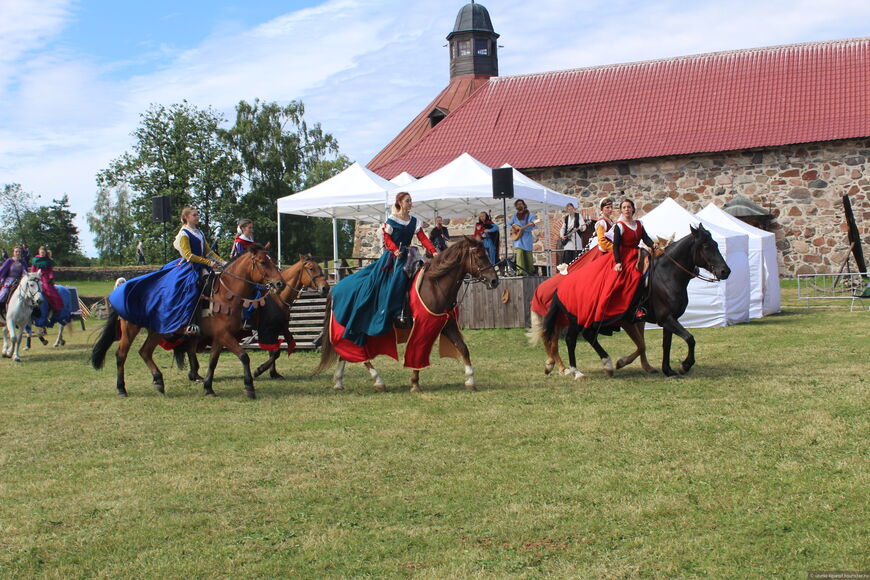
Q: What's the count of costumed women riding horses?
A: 7